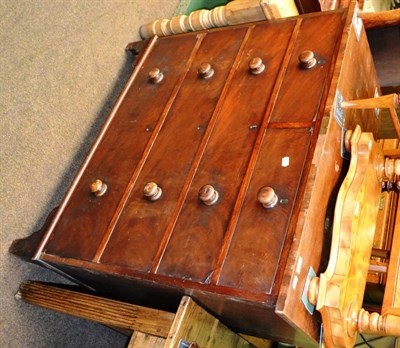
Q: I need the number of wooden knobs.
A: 8